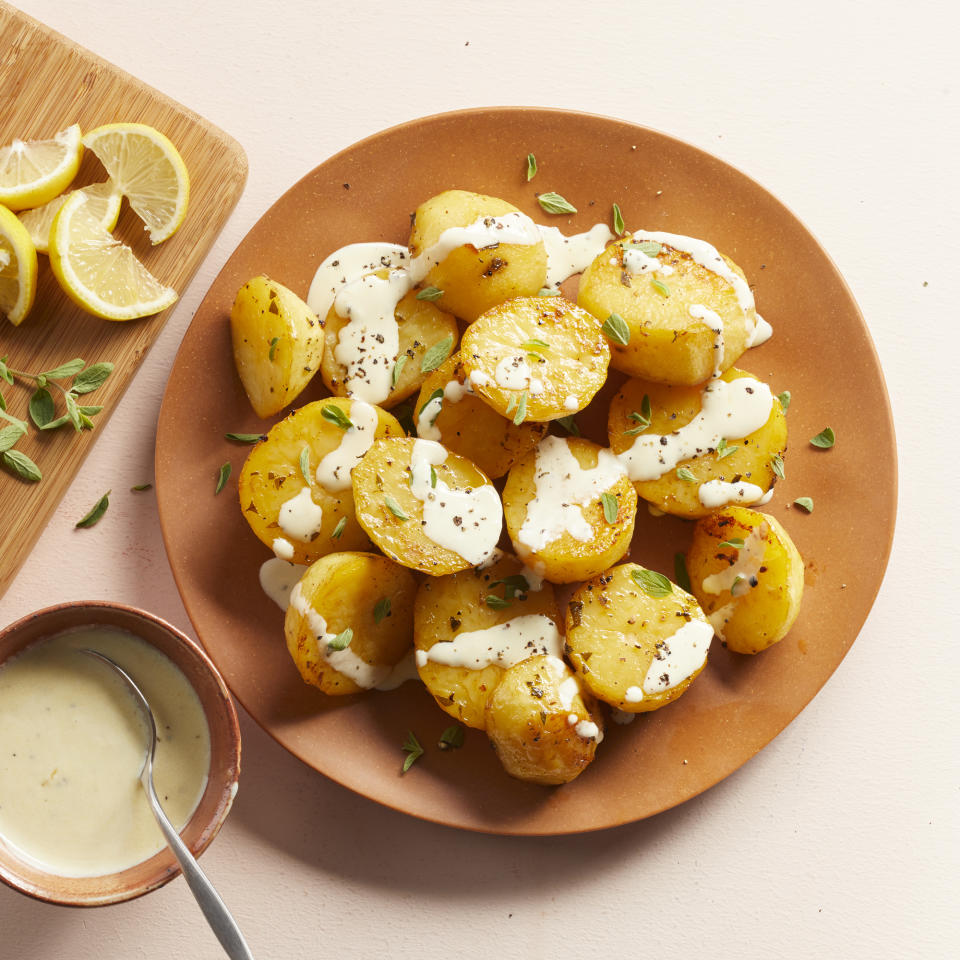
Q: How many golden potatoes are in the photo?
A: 15